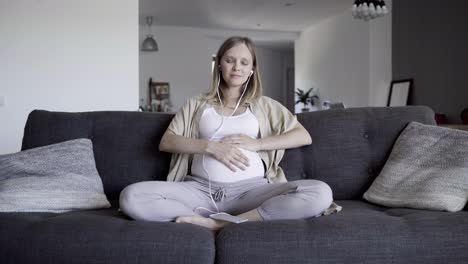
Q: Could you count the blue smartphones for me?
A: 0